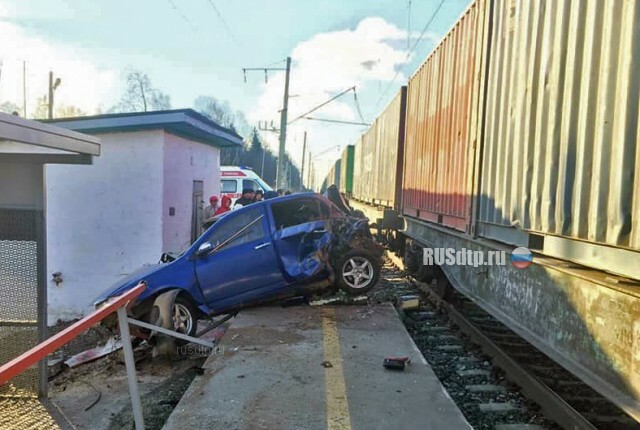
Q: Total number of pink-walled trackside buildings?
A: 1